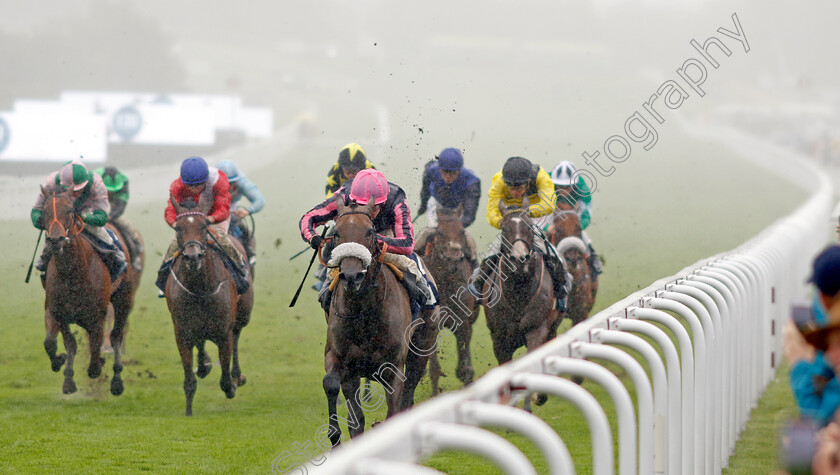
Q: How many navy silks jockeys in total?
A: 1